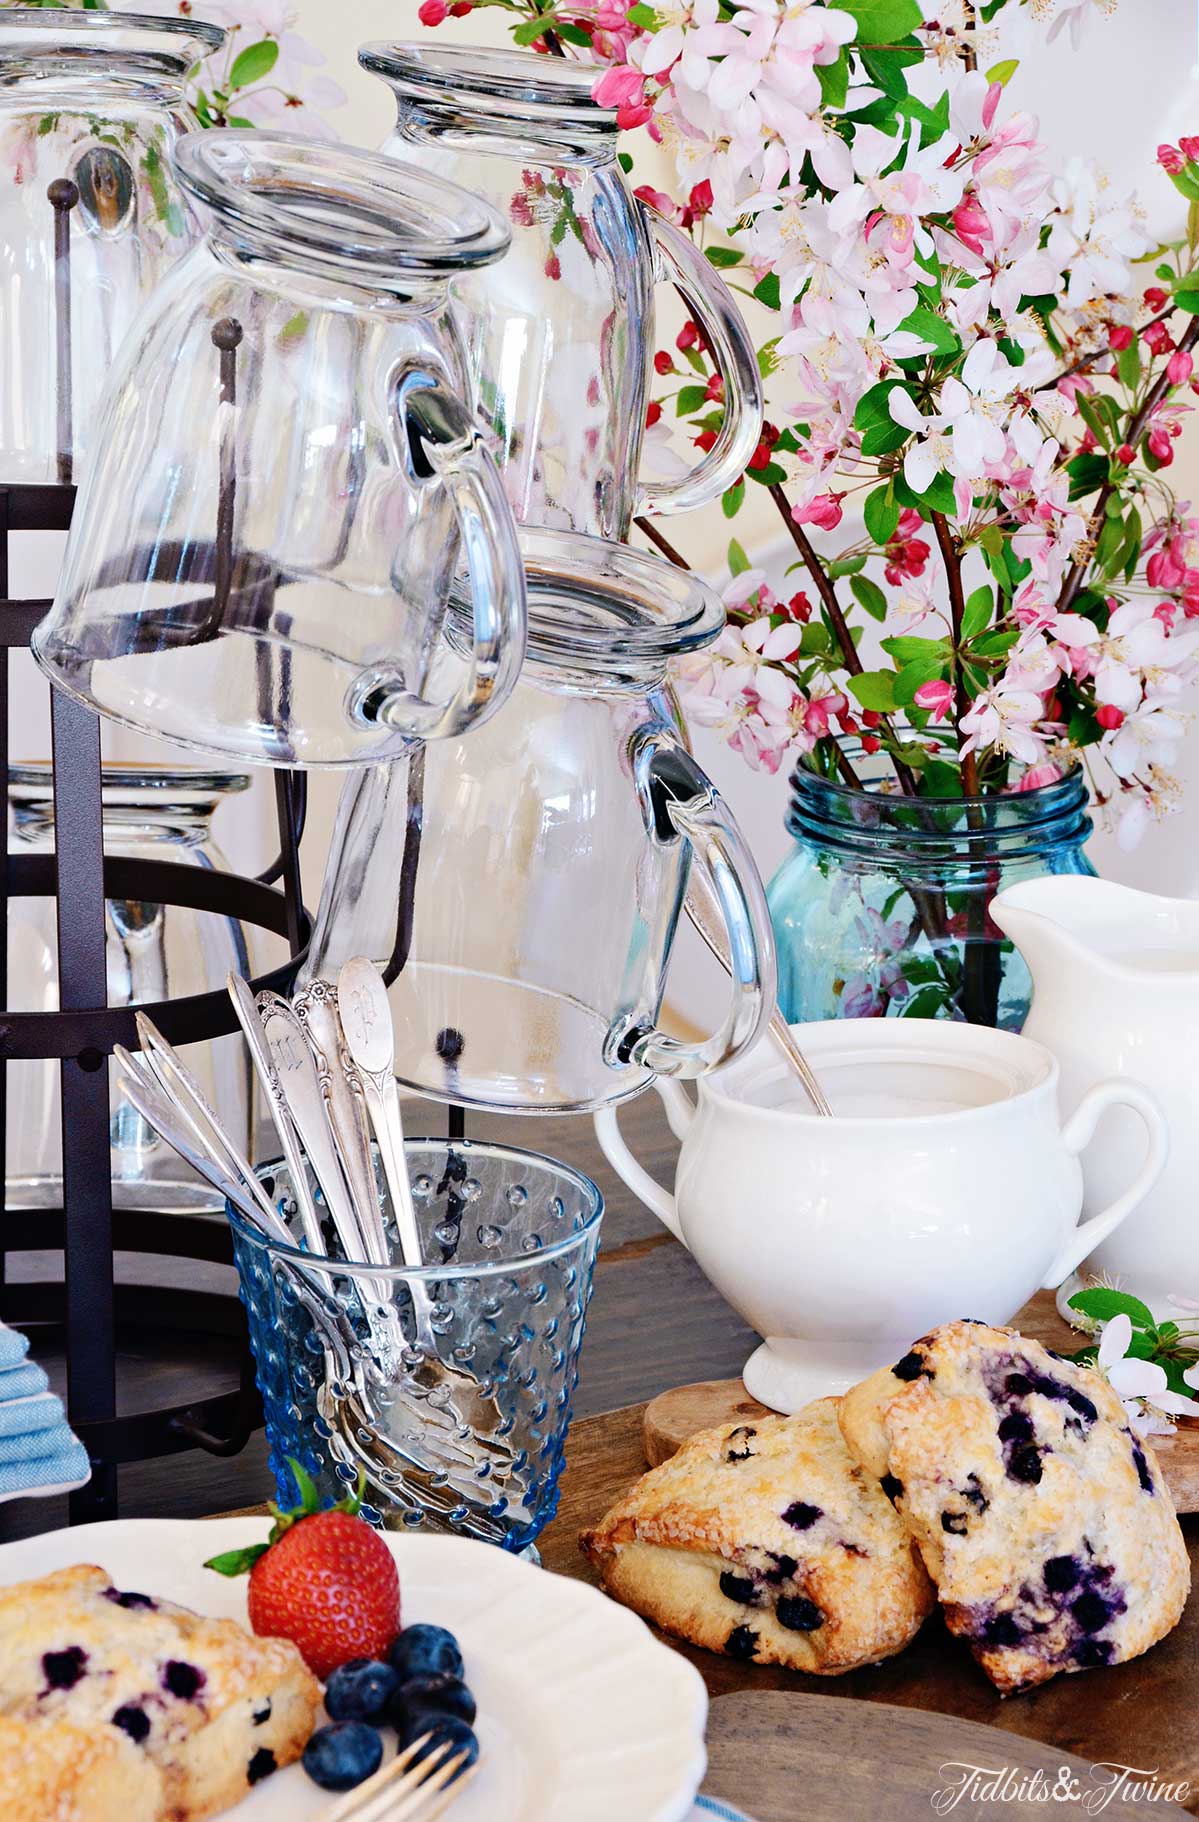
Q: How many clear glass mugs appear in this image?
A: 5